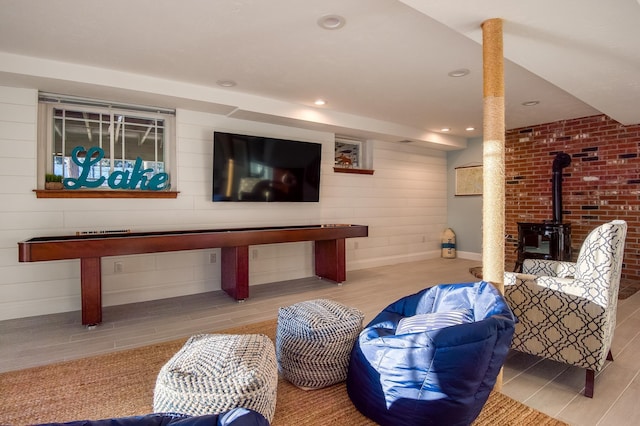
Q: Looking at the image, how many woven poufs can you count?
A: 2